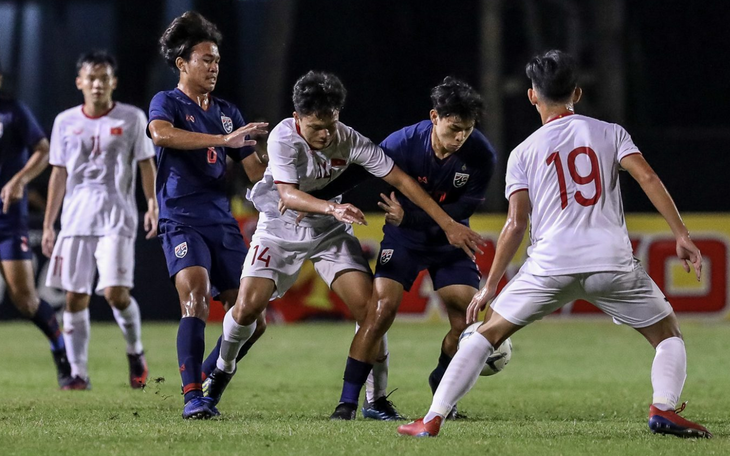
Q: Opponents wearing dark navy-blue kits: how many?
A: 3